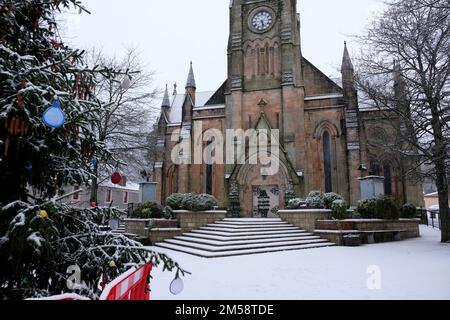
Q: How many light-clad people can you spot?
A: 0